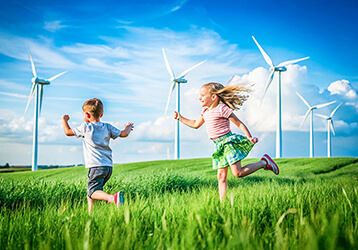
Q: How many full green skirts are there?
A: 1